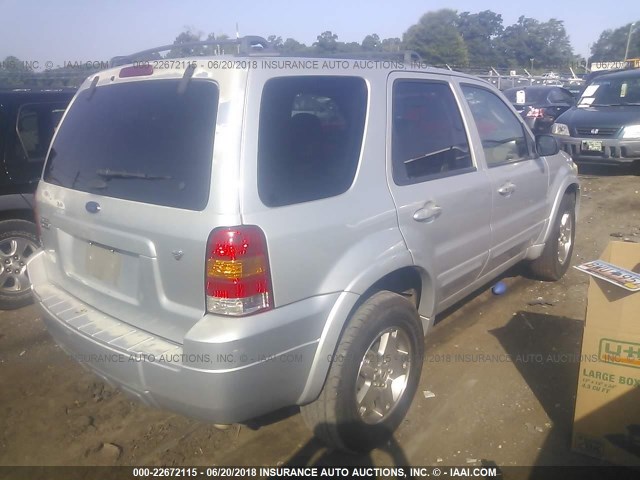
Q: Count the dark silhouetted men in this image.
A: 1